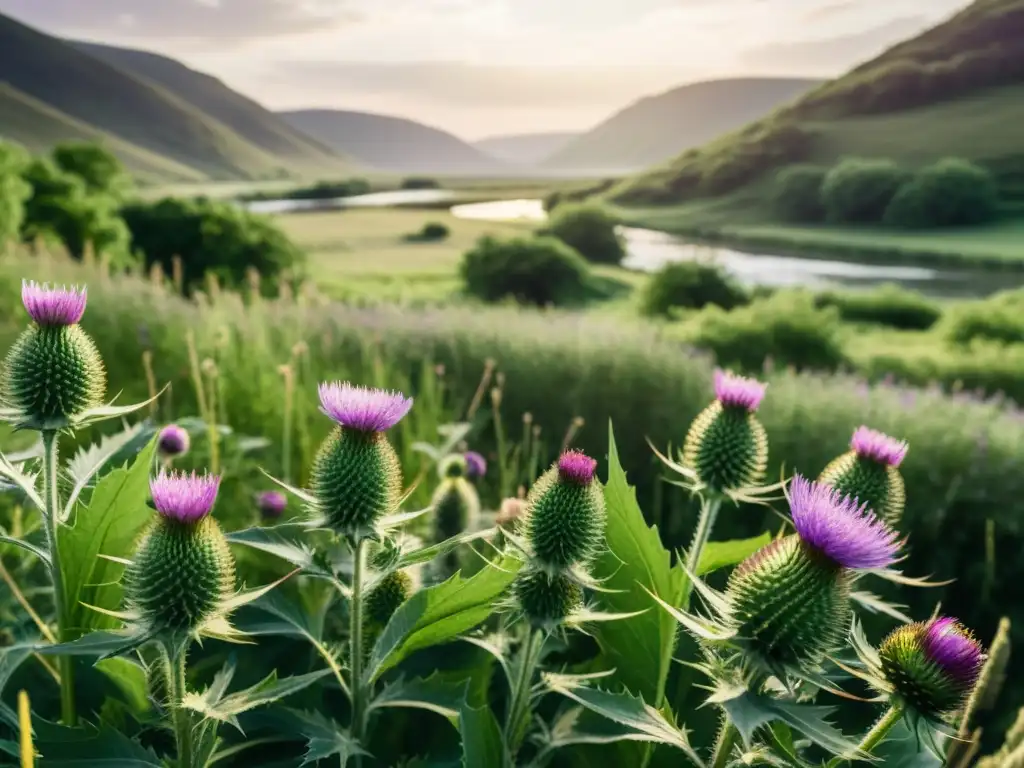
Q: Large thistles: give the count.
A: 8